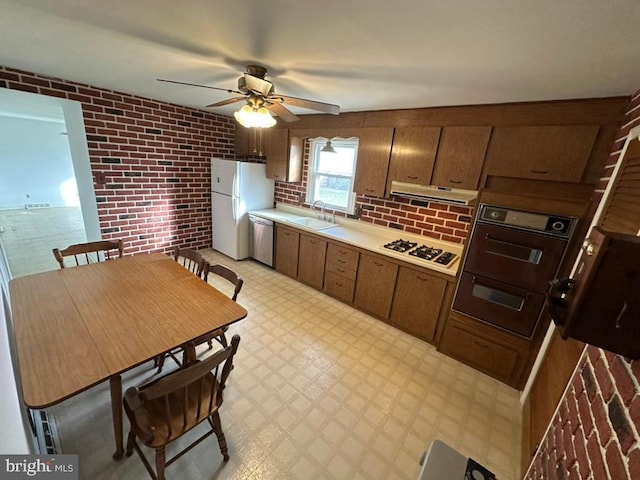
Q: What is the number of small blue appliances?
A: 0